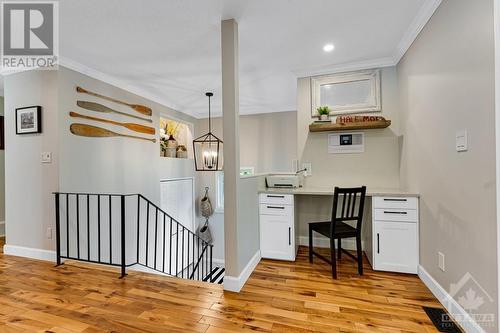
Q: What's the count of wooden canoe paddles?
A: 4